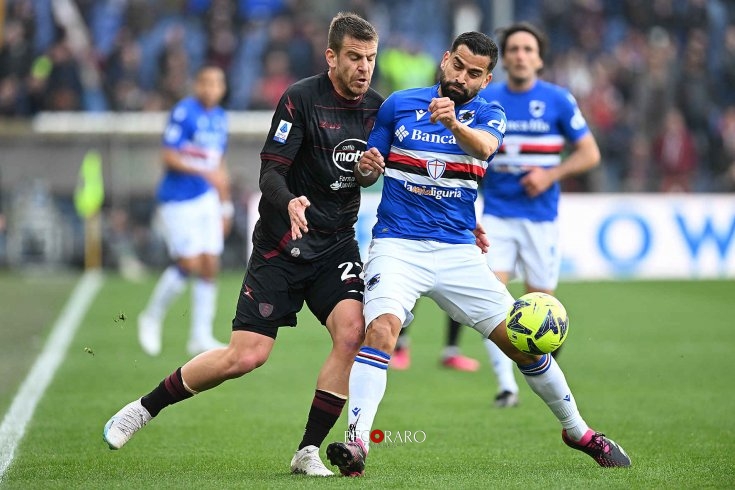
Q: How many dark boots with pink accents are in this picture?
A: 2